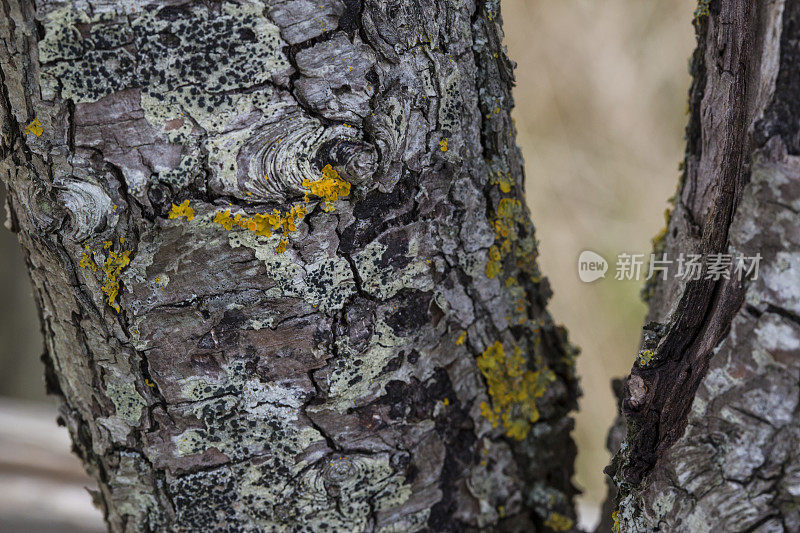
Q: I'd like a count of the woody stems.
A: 2